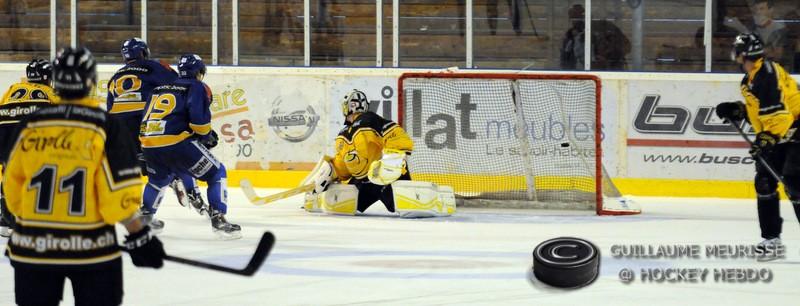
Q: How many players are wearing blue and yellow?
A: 2